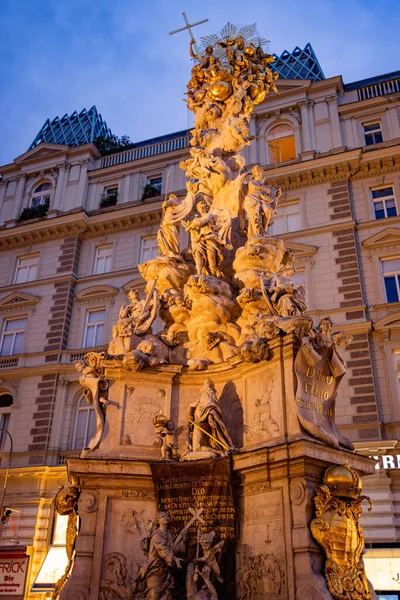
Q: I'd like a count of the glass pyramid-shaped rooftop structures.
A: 2